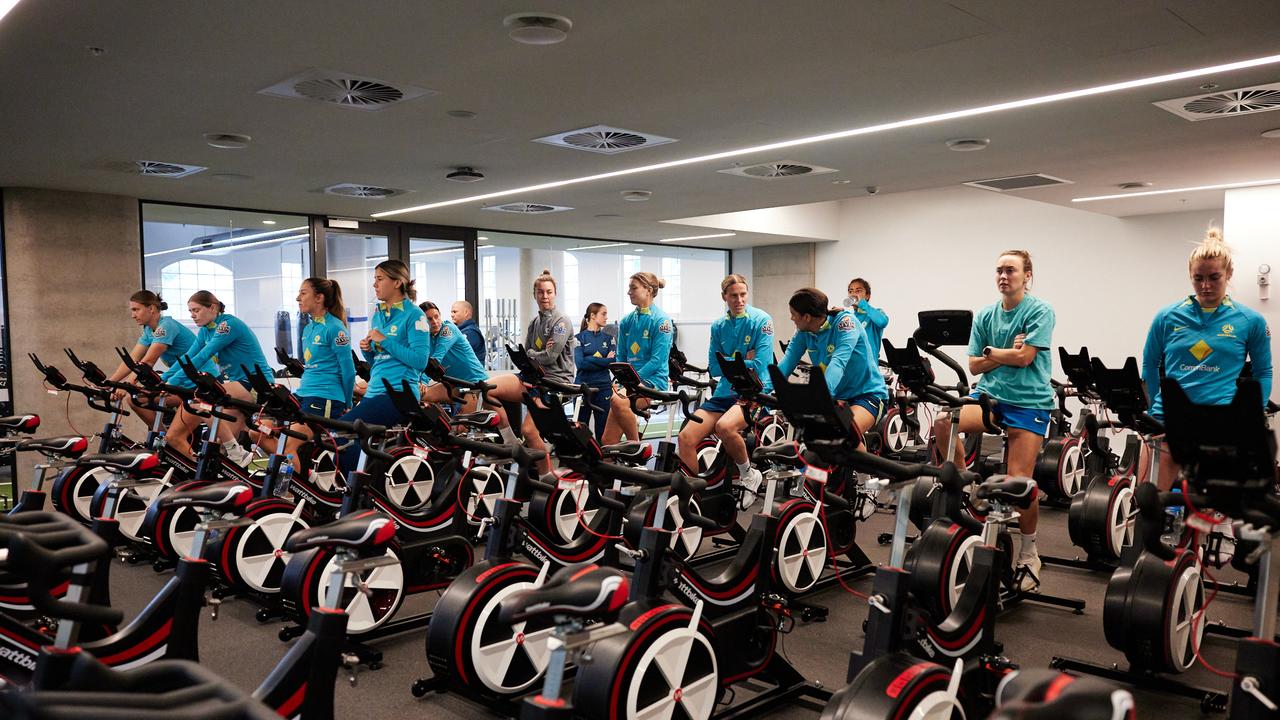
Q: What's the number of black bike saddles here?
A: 11